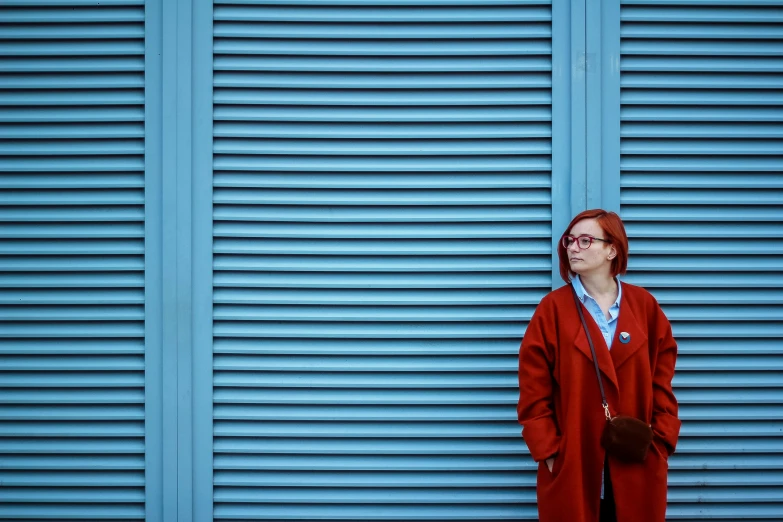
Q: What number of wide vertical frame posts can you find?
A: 2